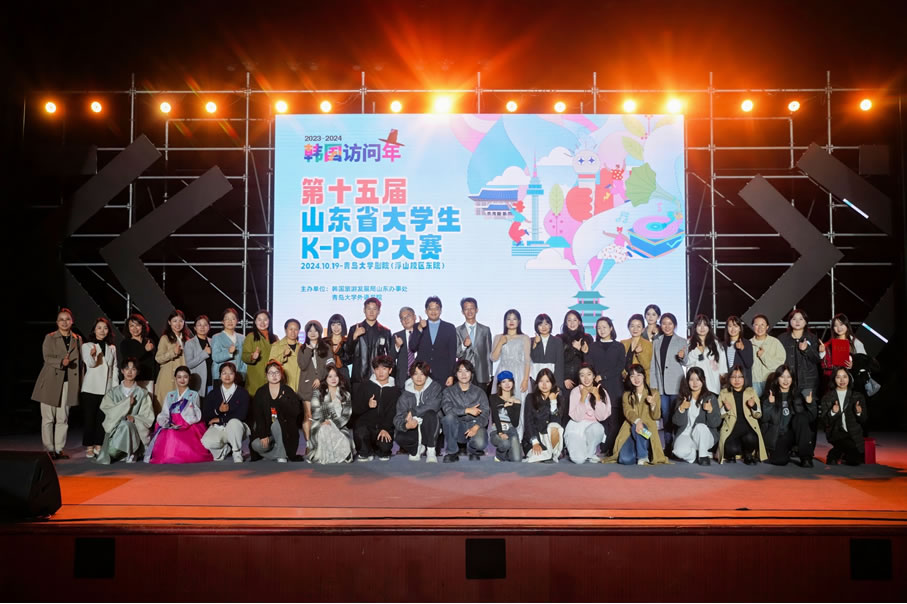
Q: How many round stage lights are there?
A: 15